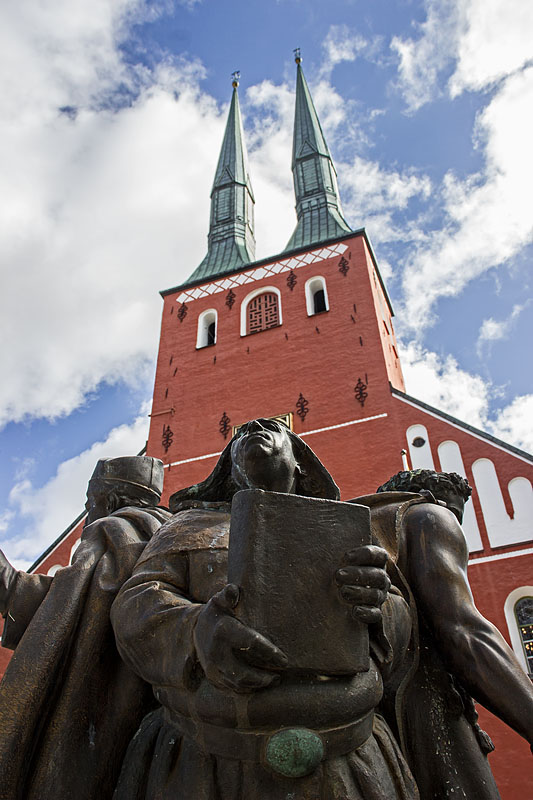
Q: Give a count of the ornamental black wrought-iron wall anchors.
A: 8